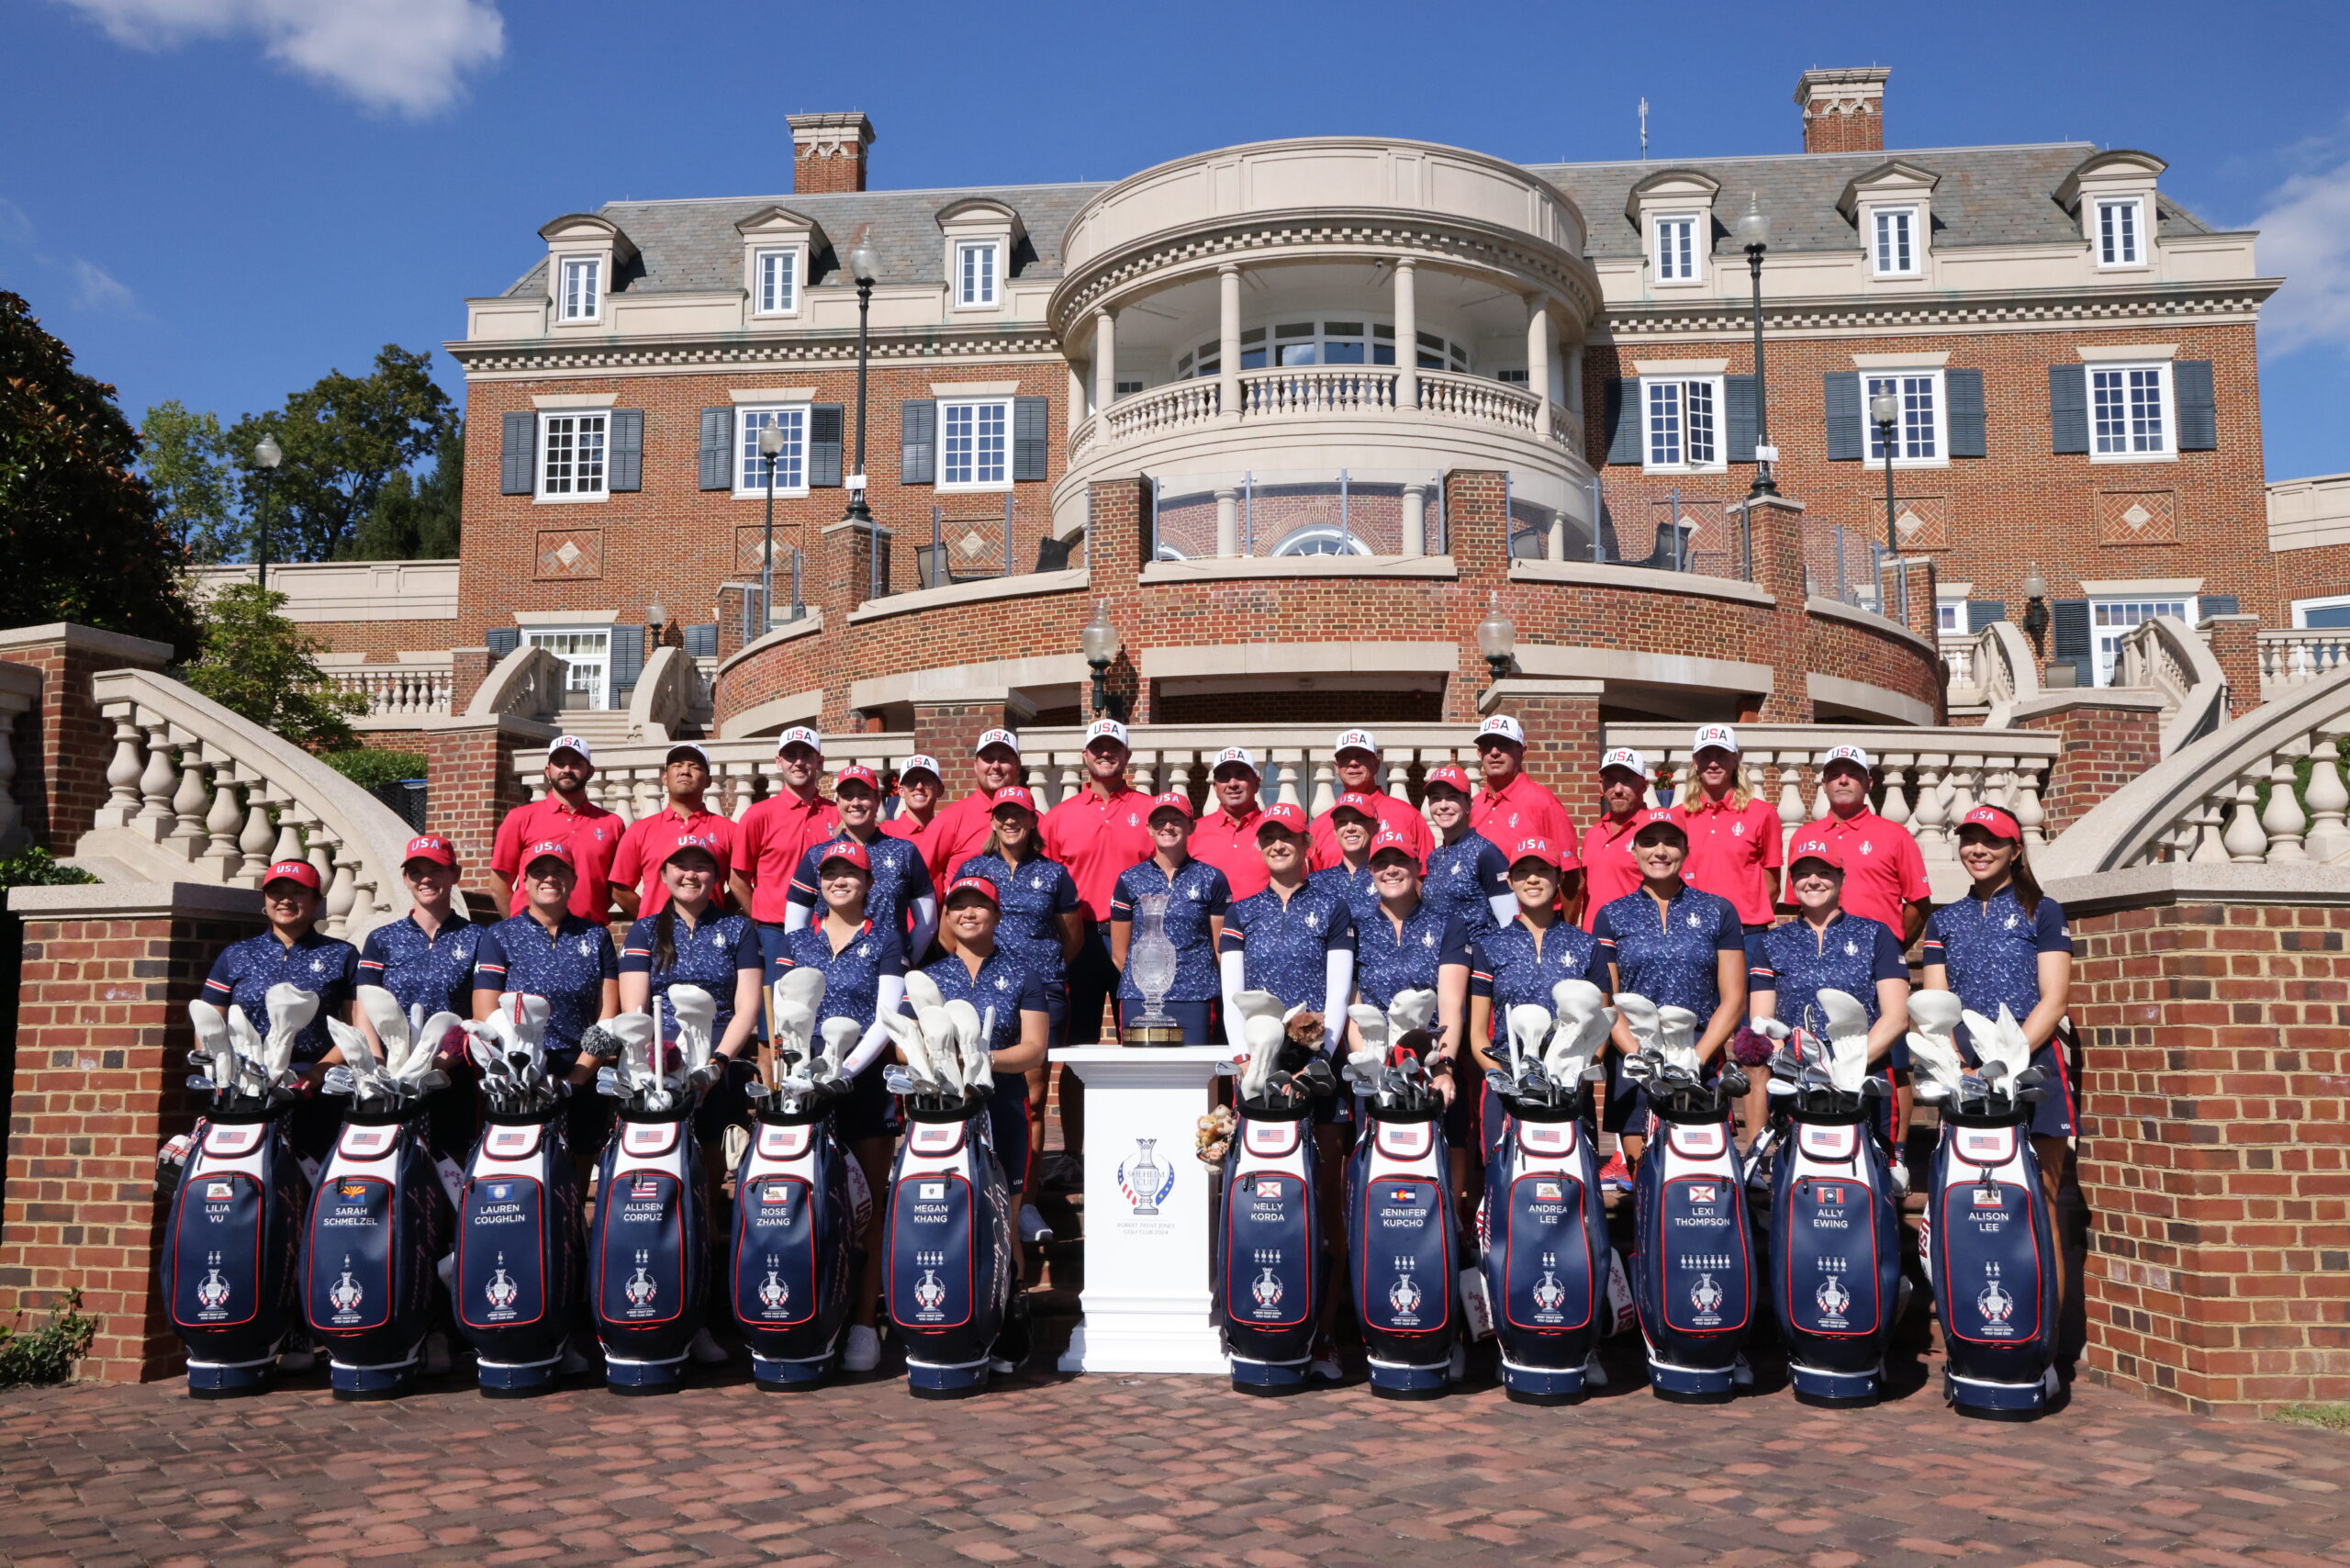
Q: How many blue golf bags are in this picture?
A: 12